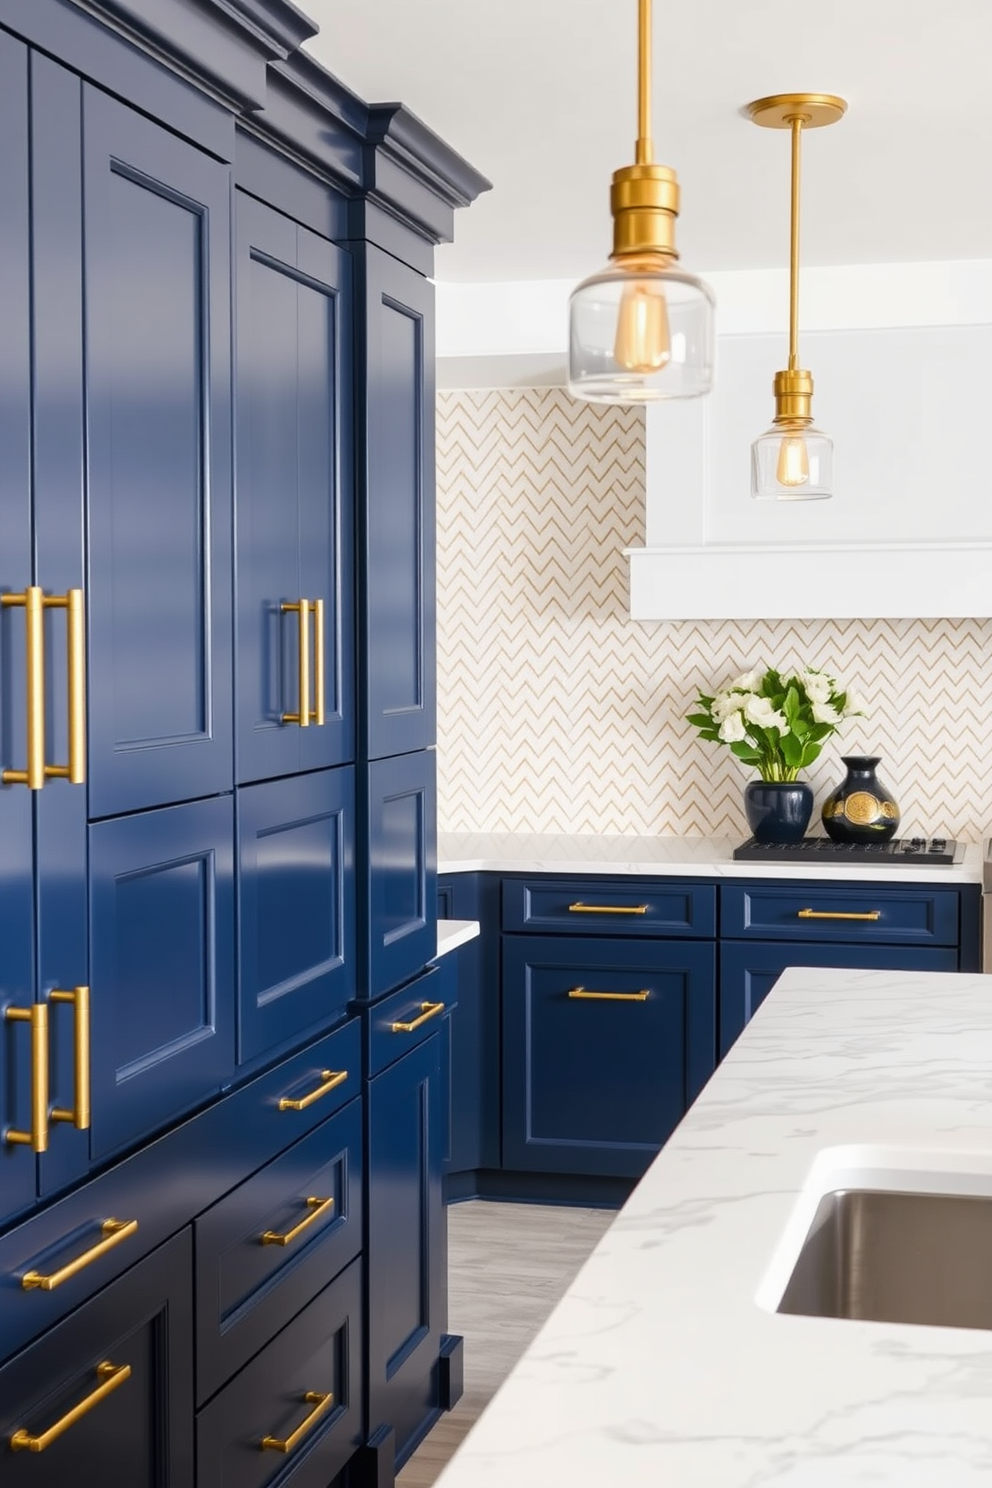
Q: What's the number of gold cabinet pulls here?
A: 15